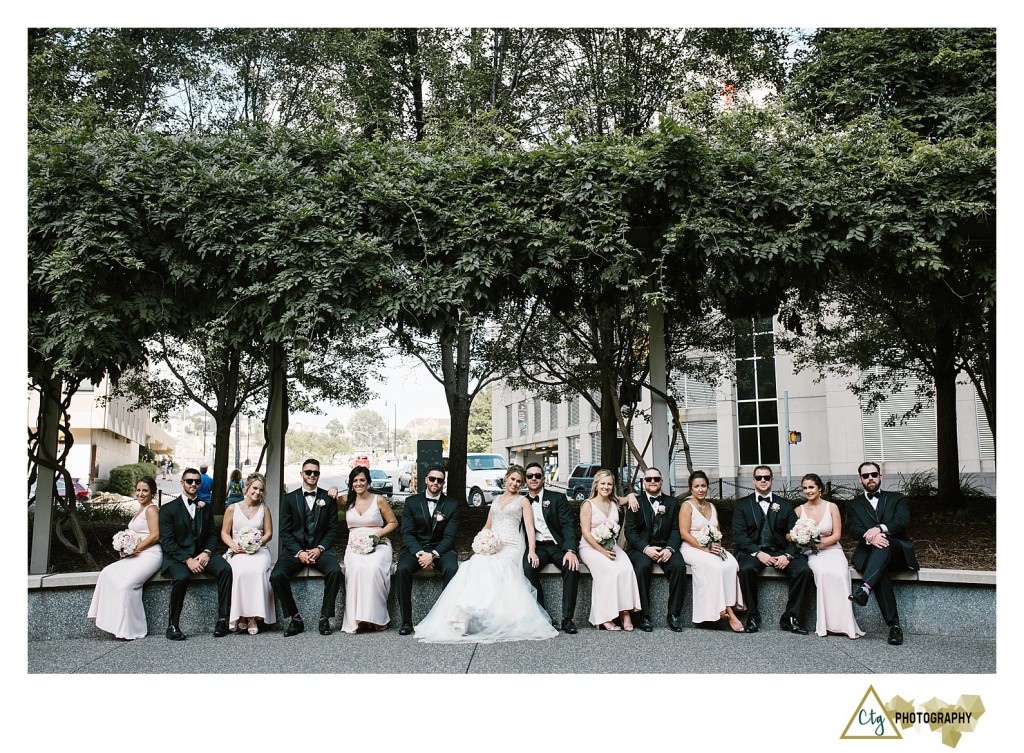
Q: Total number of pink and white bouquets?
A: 7